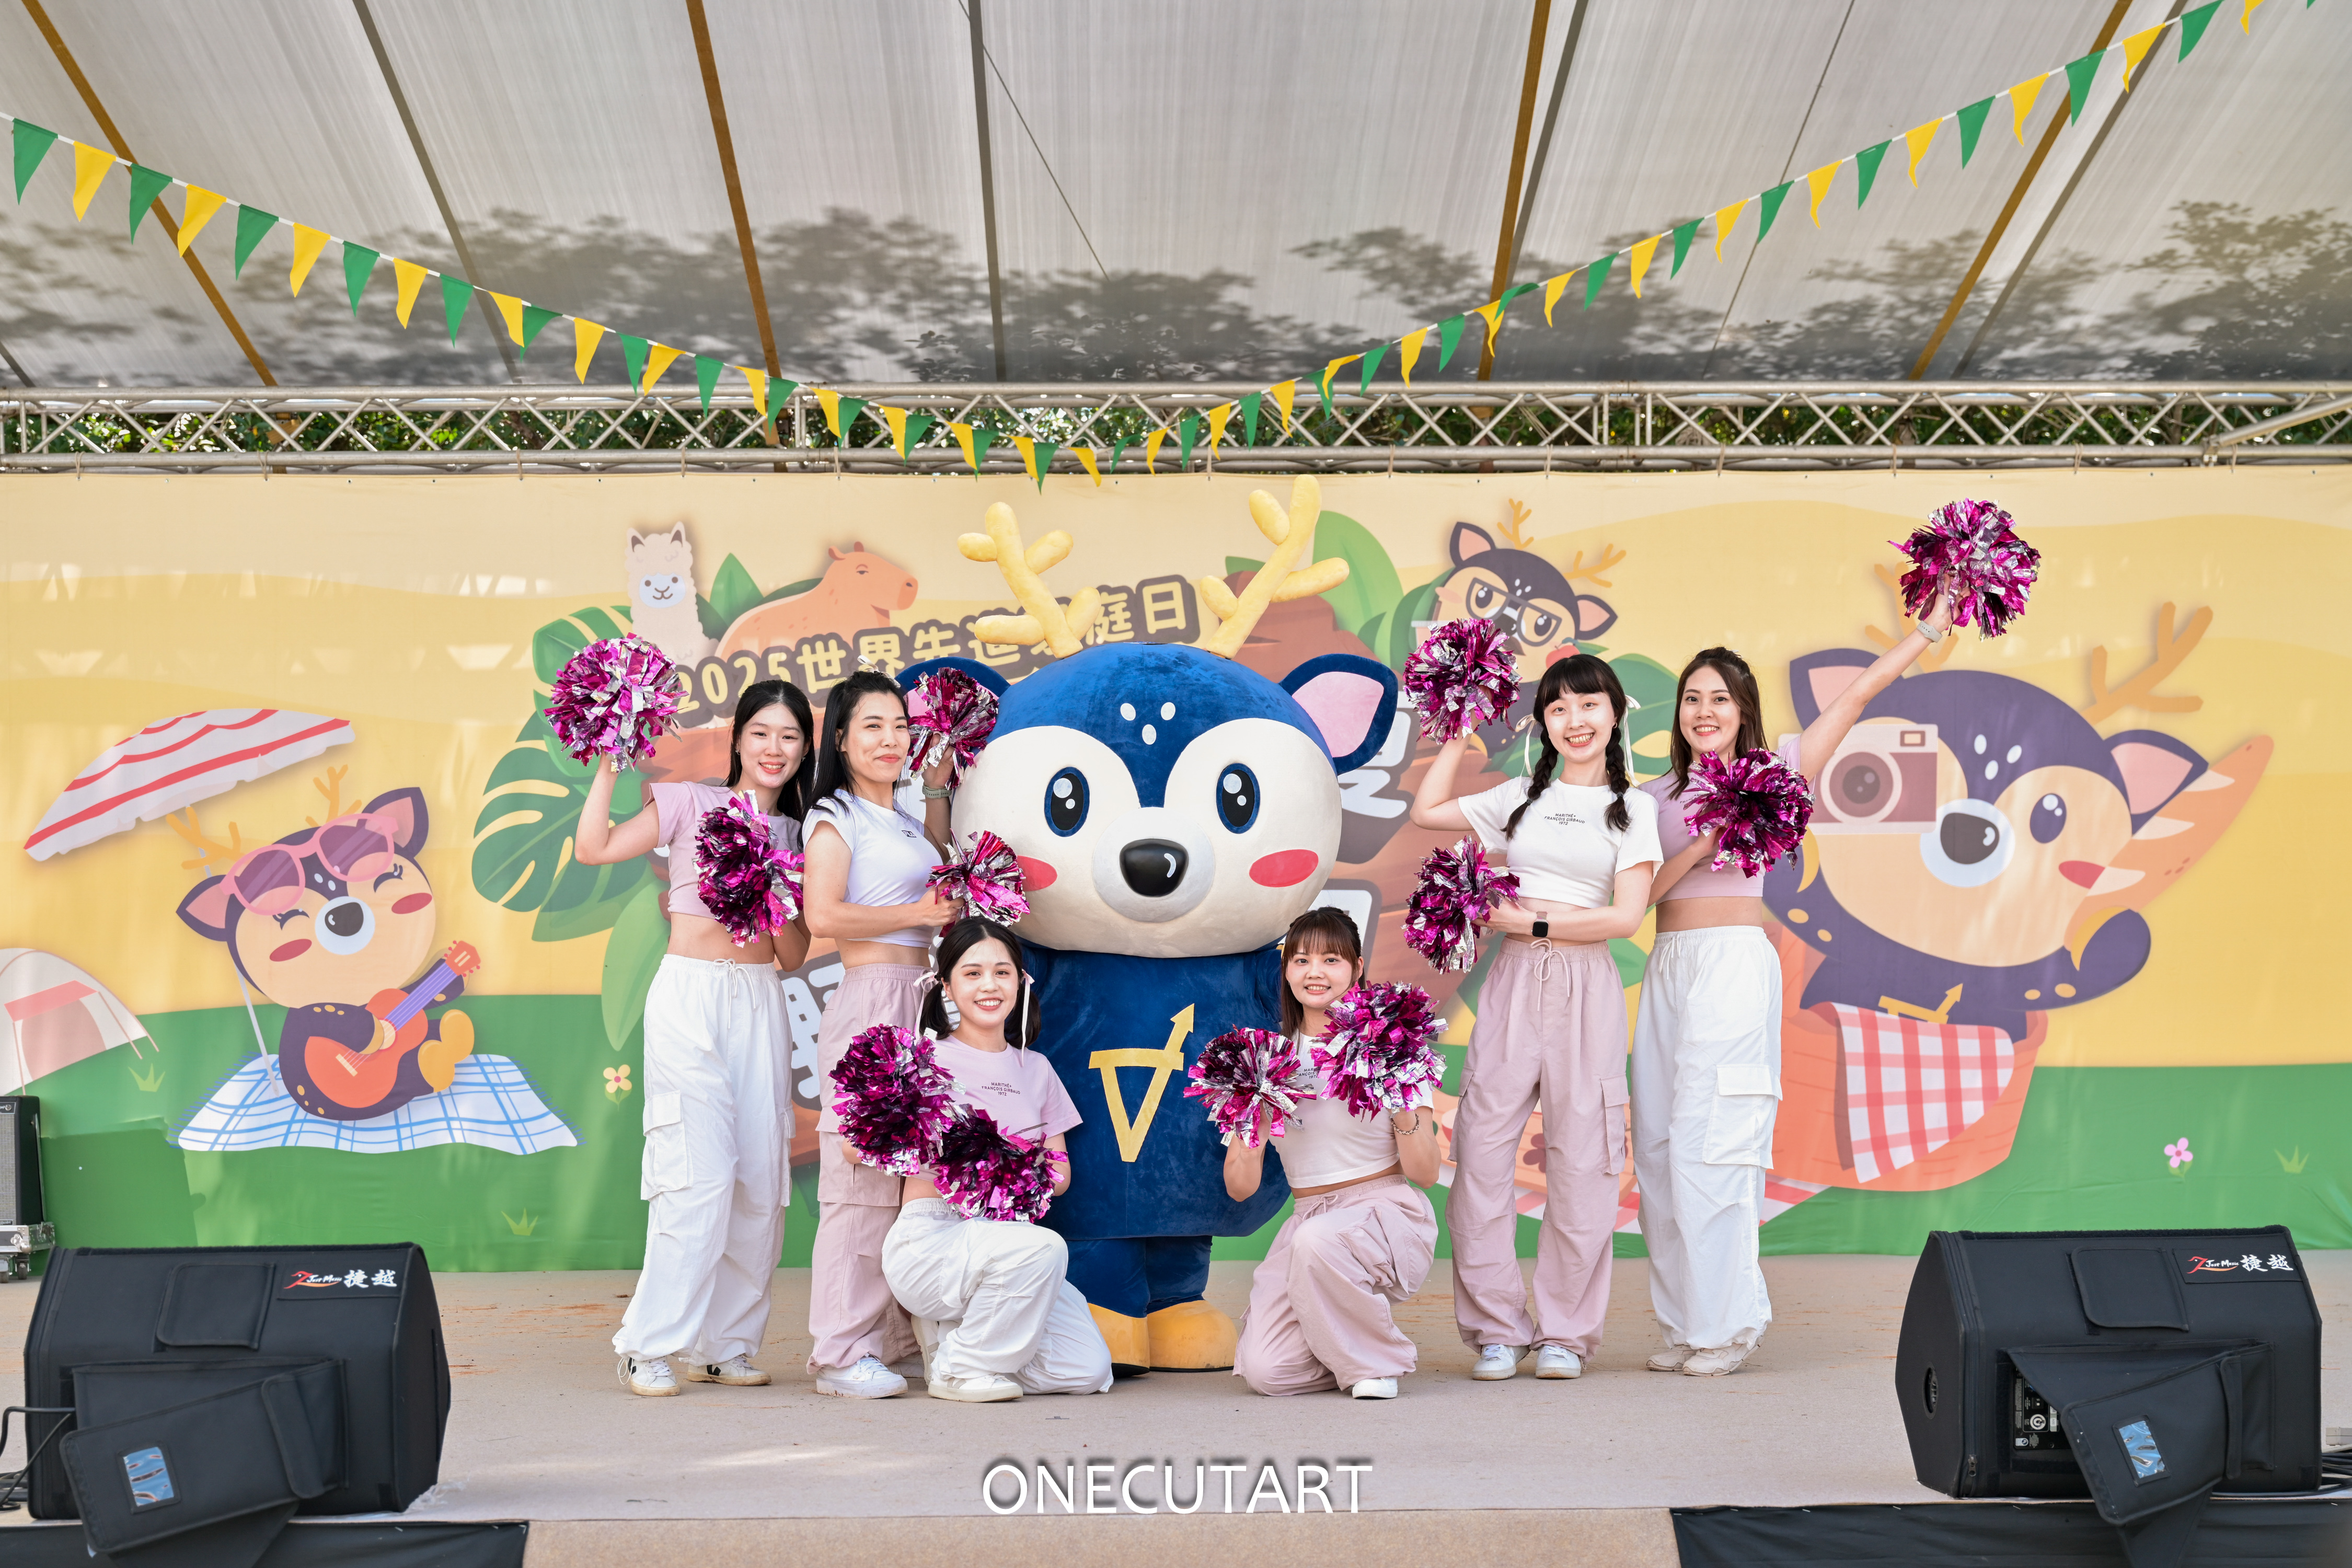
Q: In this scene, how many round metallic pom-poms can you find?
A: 12